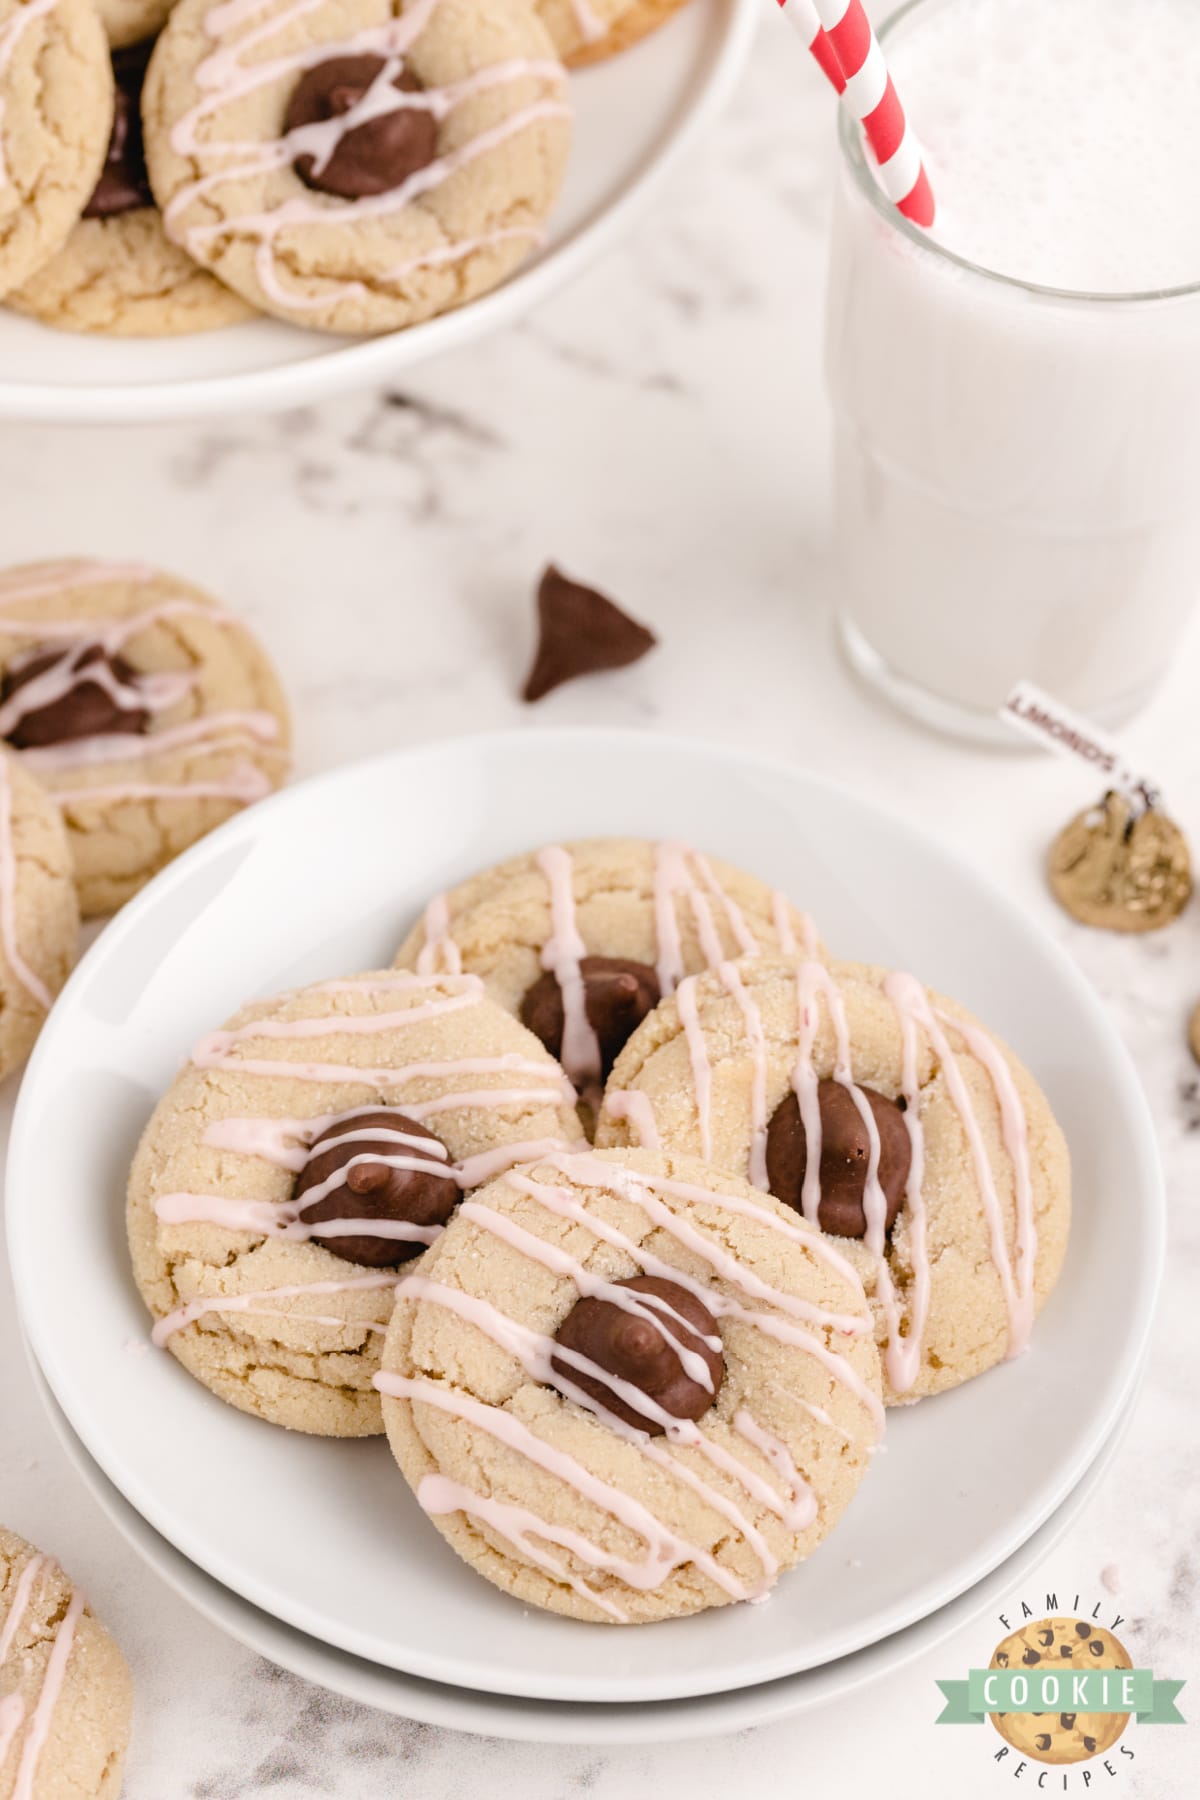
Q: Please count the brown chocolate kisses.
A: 8